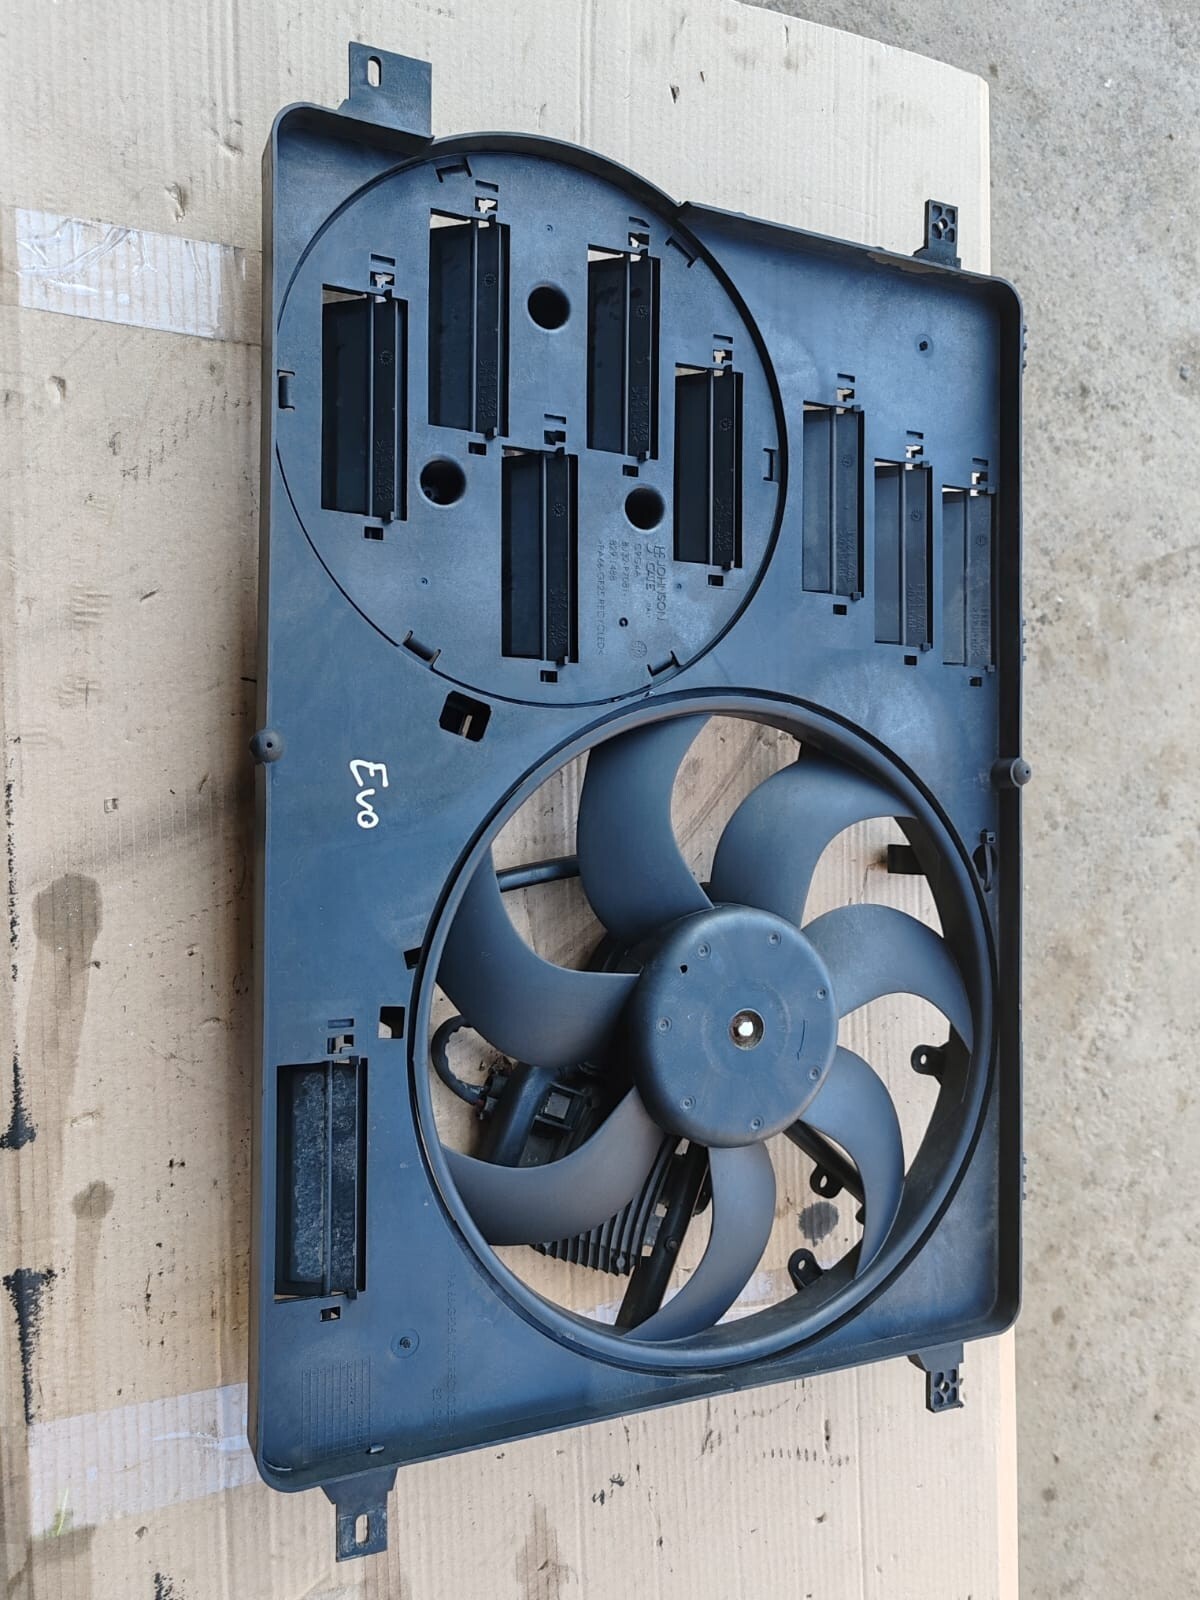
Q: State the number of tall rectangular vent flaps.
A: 9